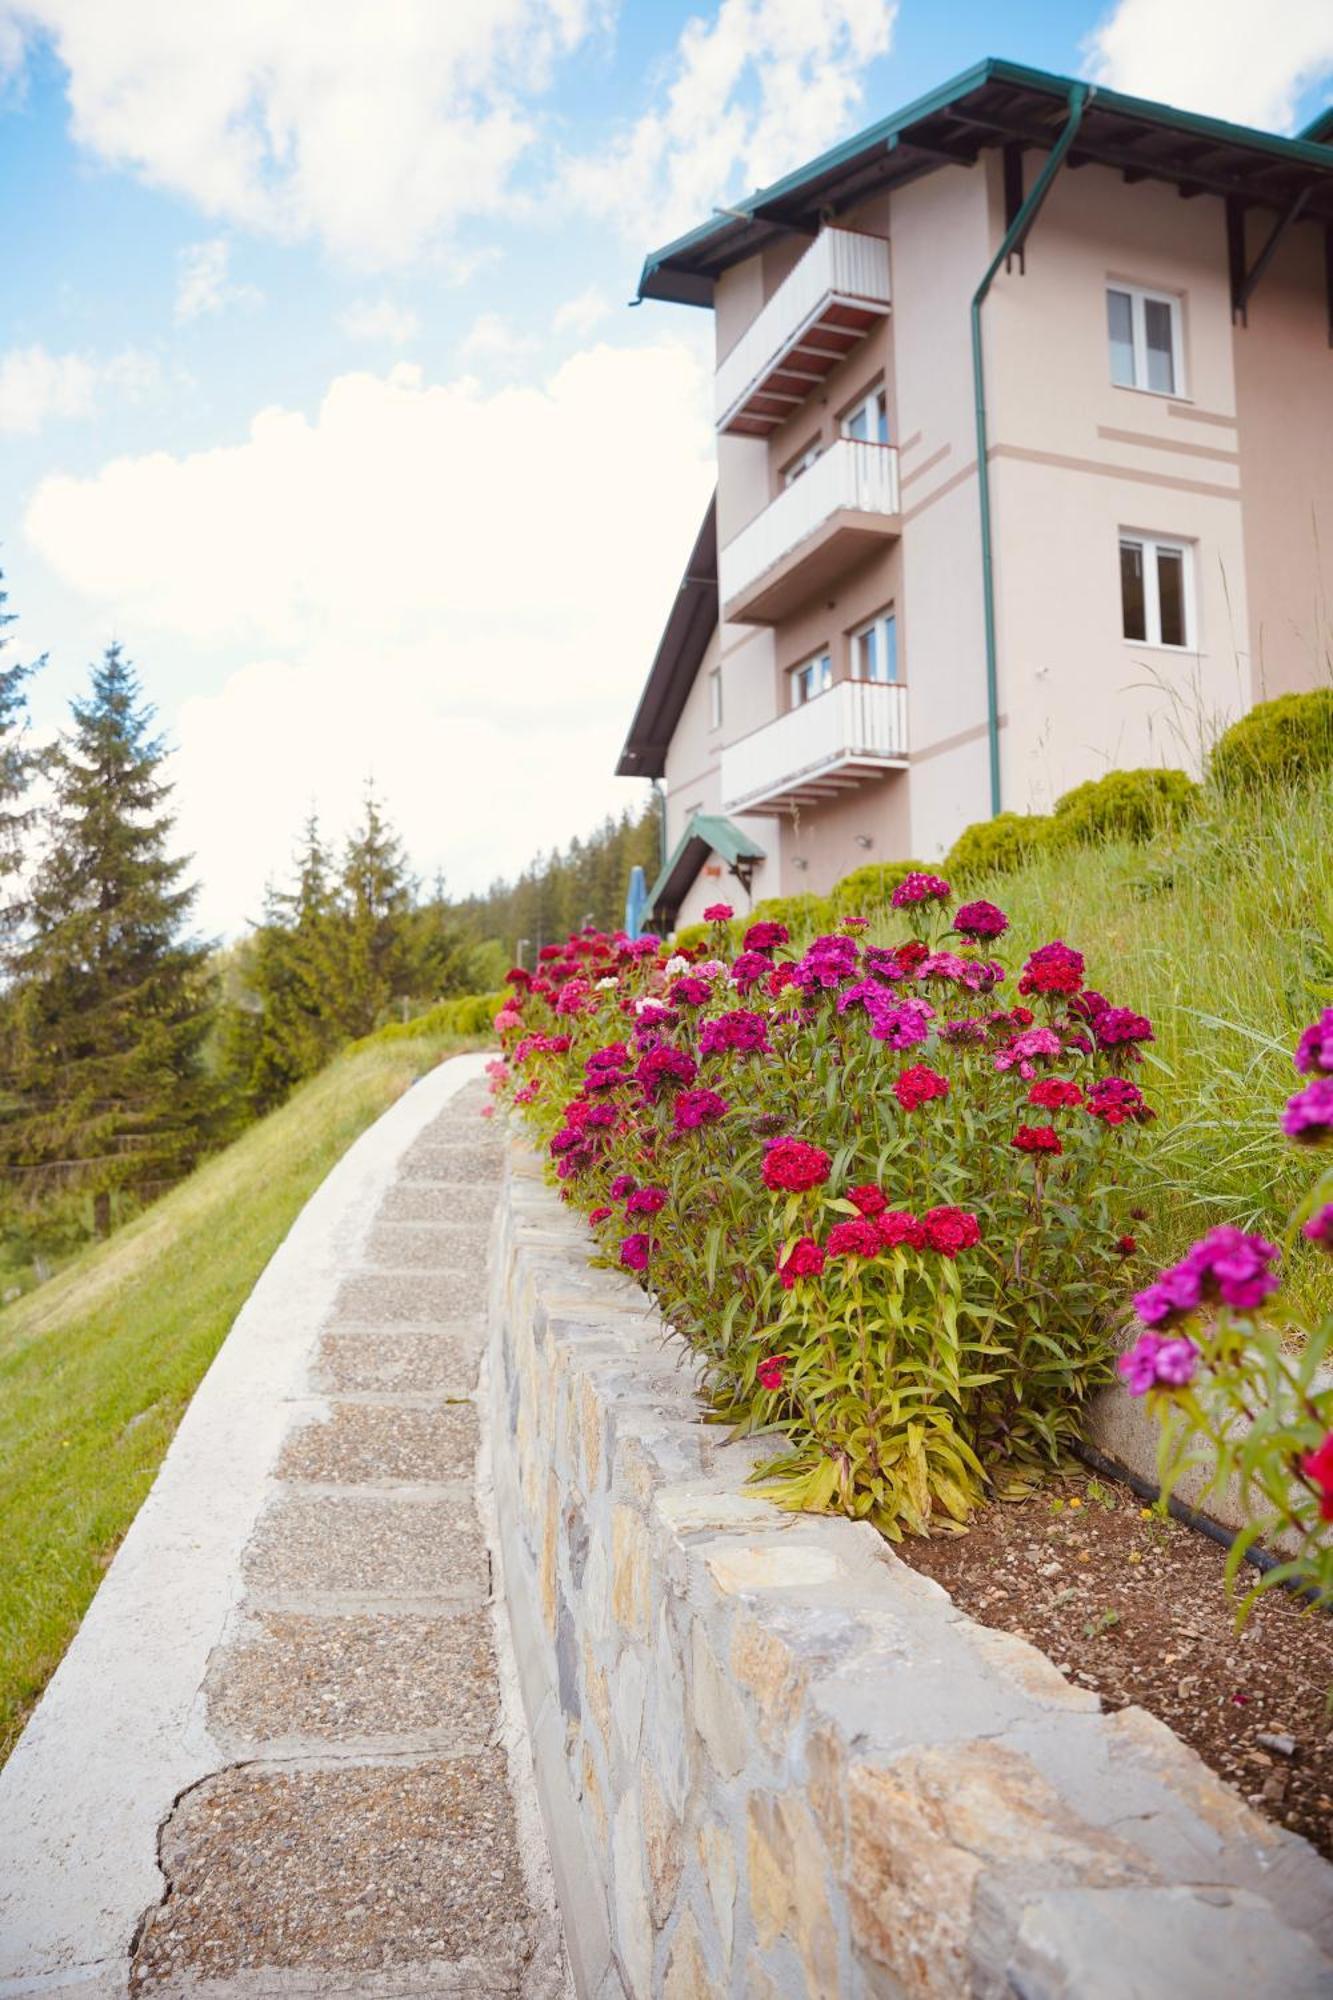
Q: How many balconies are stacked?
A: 3